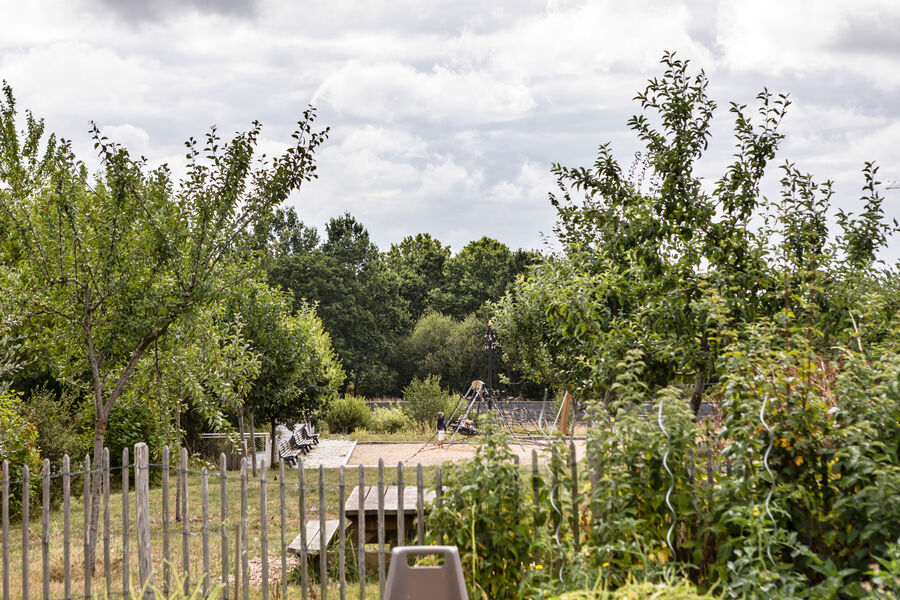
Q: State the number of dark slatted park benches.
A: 3